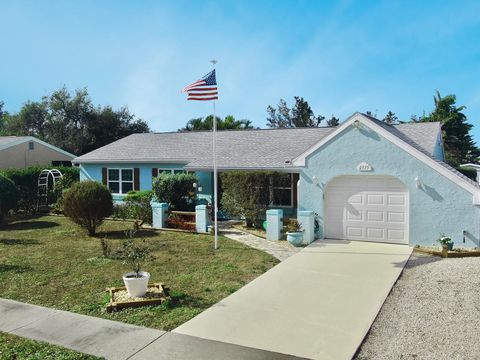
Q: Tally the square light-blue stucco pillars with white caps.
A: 4